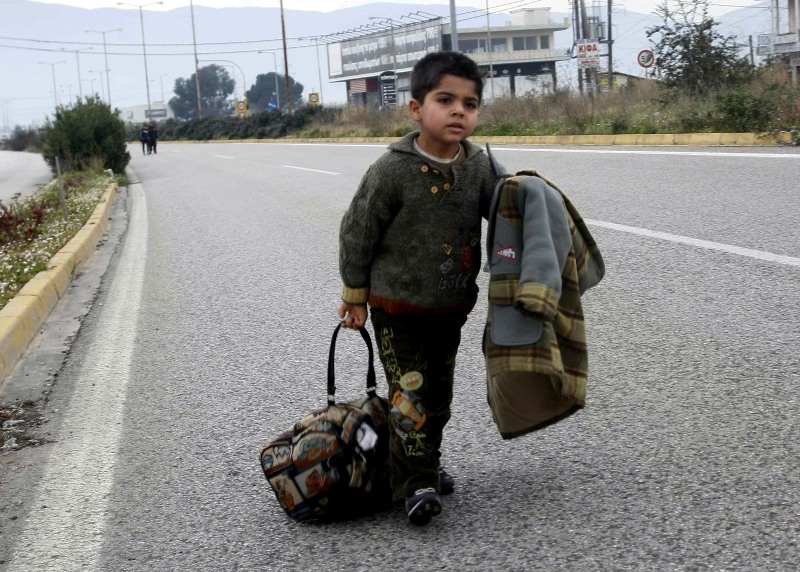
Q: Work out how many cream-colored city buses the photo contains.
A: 0